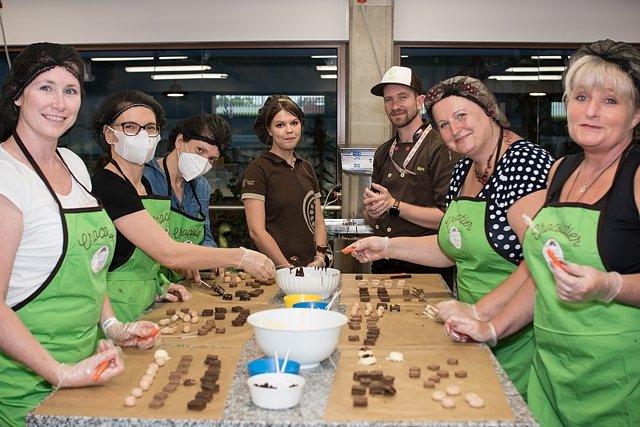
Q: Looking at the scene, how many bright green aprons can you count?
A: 5